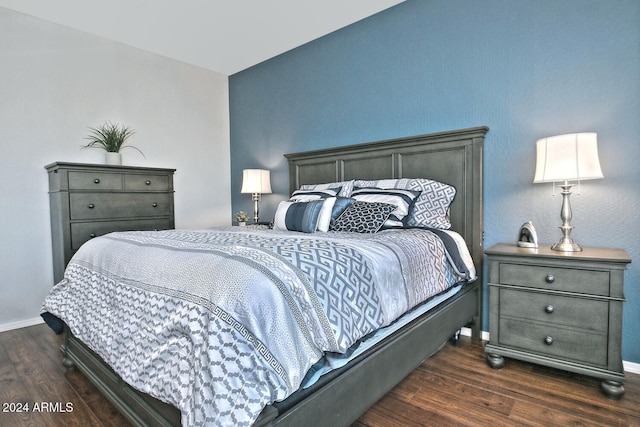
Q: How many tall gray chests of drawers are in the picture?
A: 1